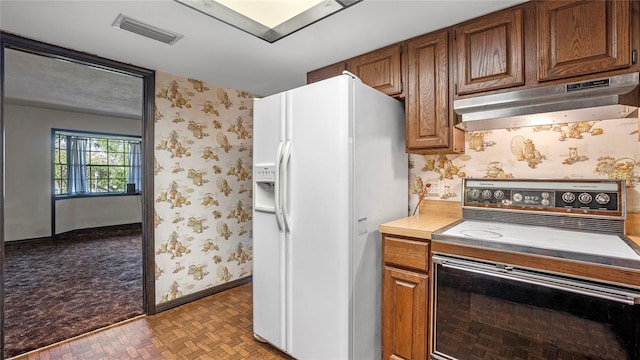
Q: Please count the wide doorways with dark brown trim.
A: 1